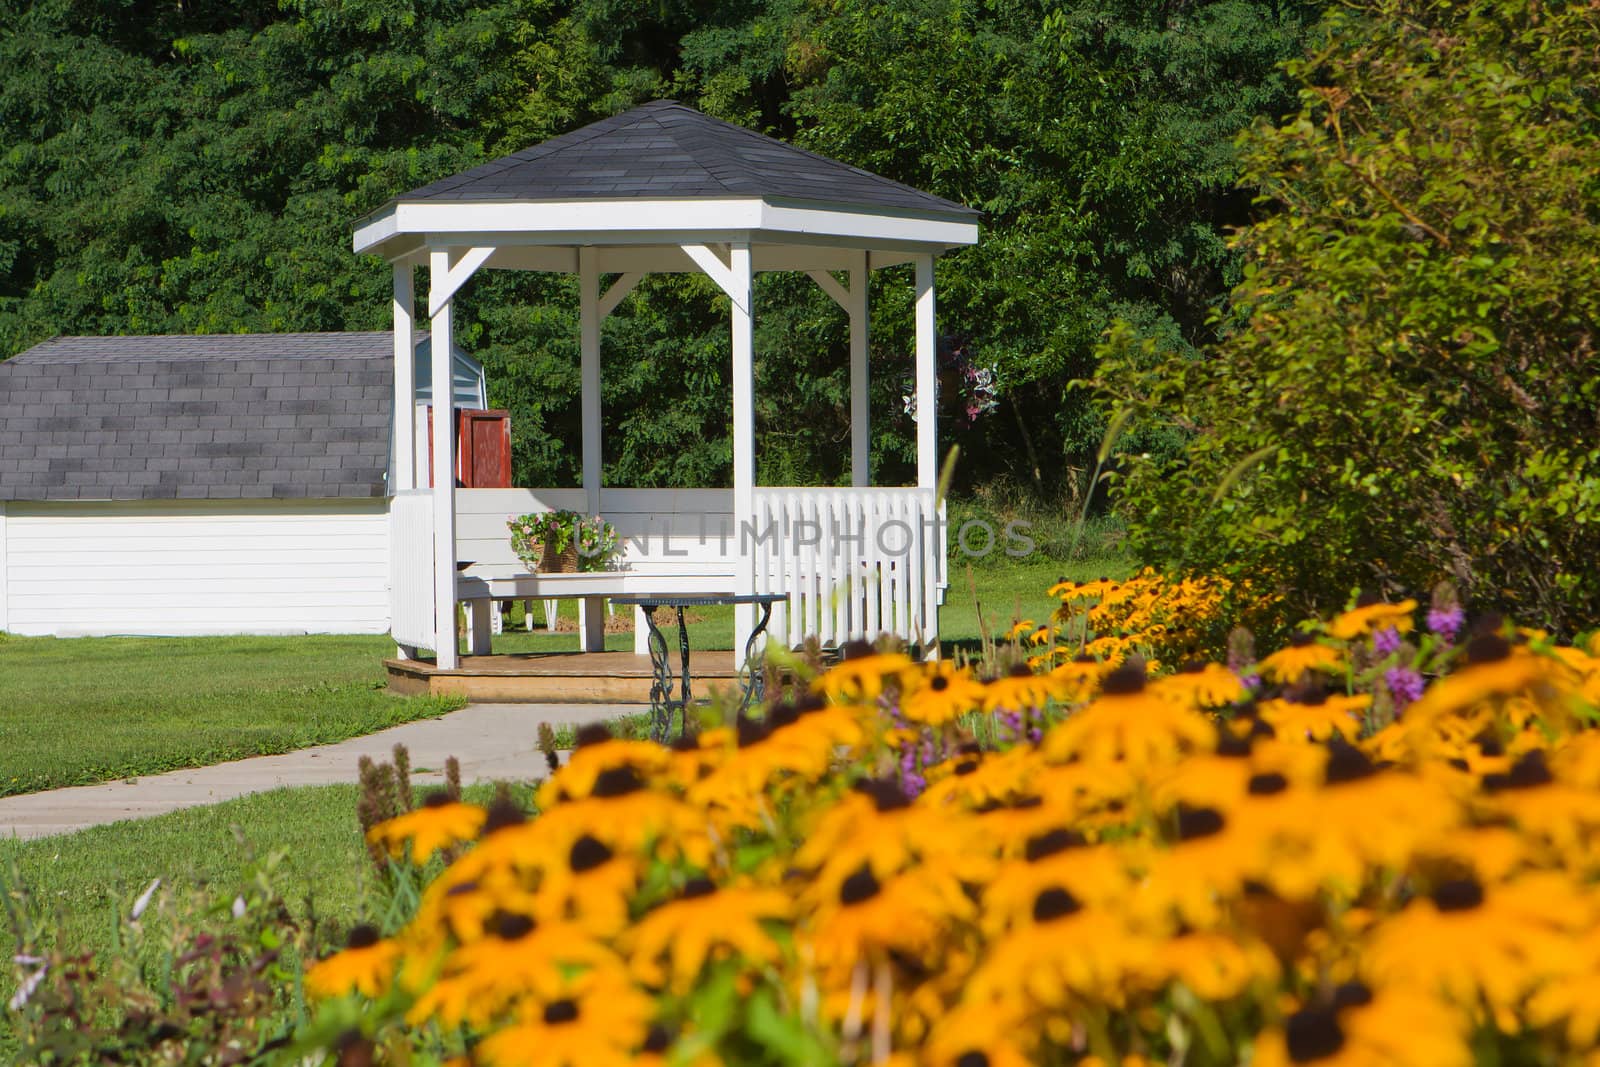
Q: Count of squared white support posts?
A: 6